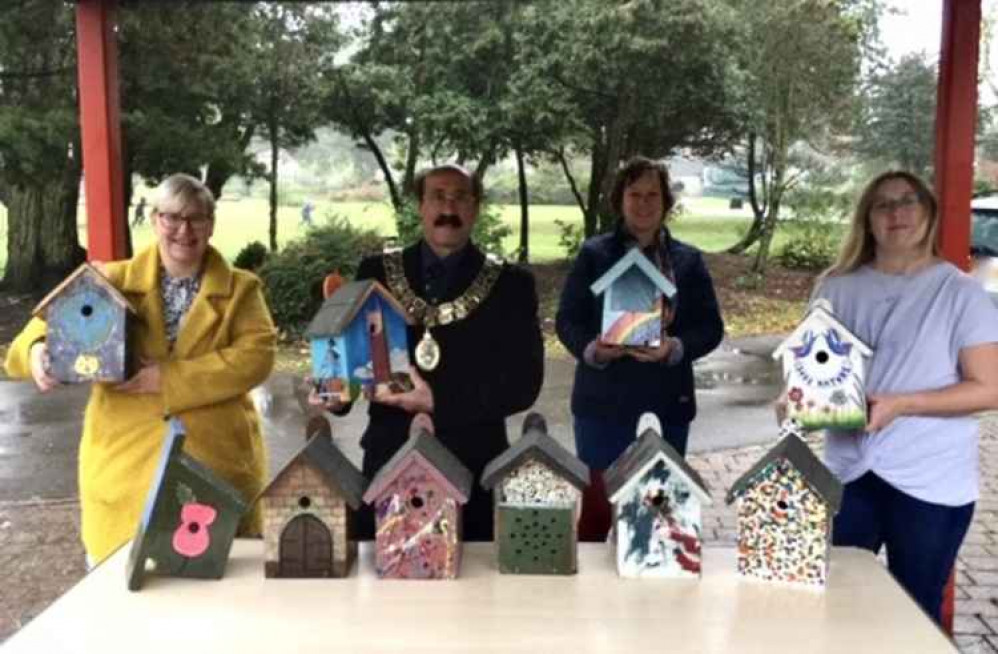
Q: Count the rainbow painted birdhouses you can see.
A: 1